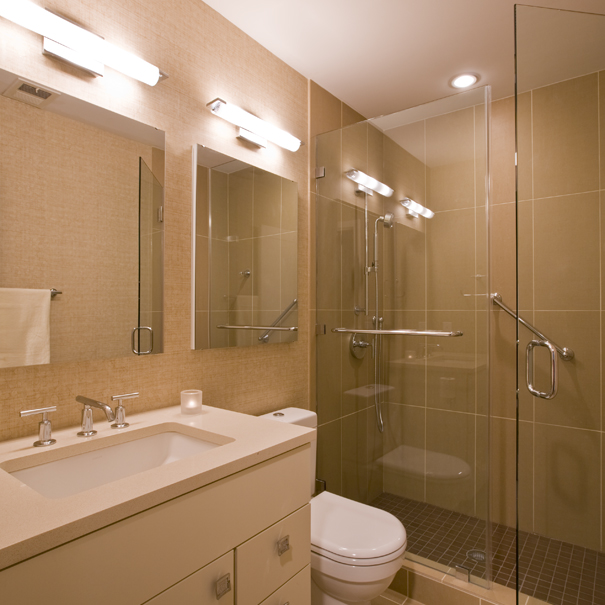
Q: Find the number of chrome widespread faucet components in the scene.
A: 3